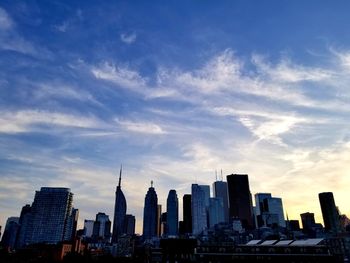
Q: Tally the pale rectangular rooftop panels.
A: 4